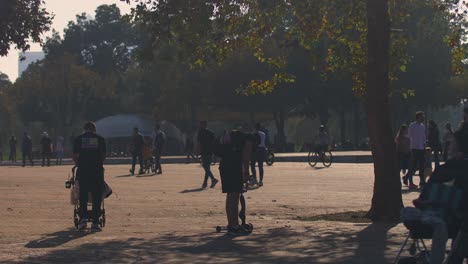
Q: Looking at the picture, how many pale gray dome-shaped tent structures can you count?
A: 1